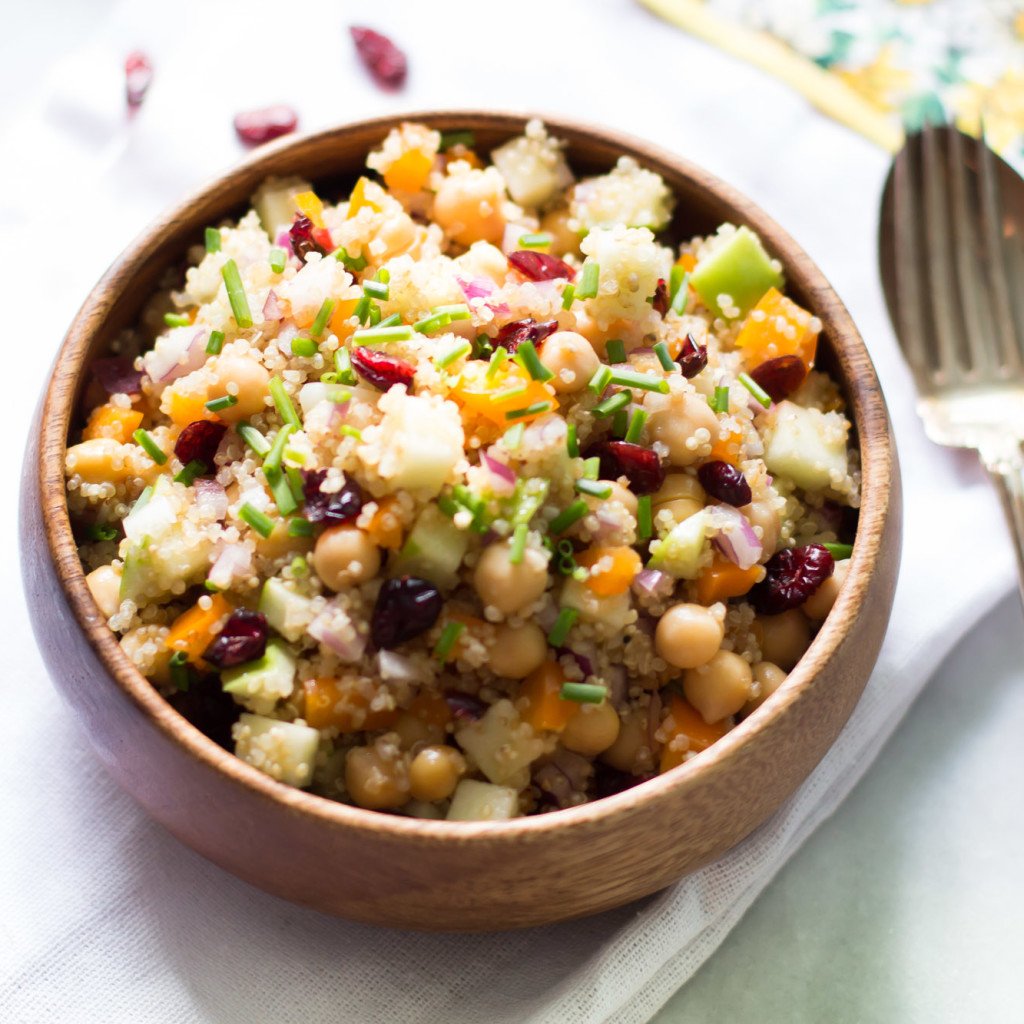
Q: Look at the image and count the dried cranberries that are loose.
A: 3